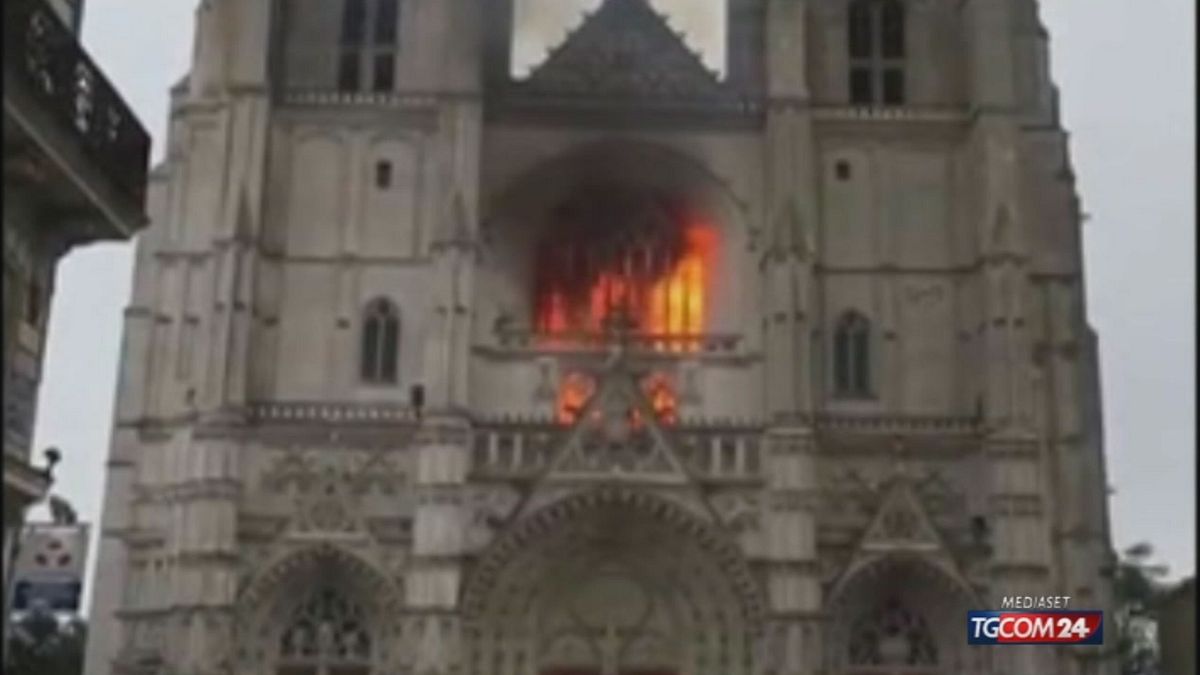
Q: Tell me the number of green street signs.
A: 0